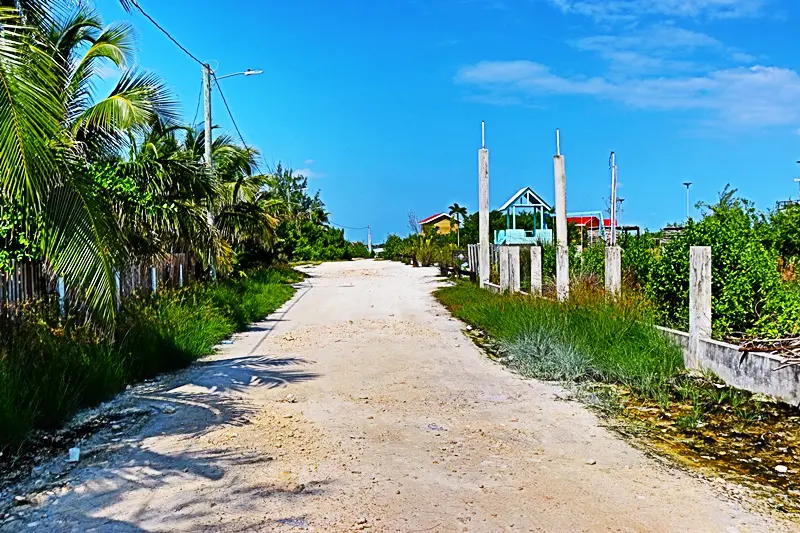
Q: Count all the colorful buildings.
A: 3